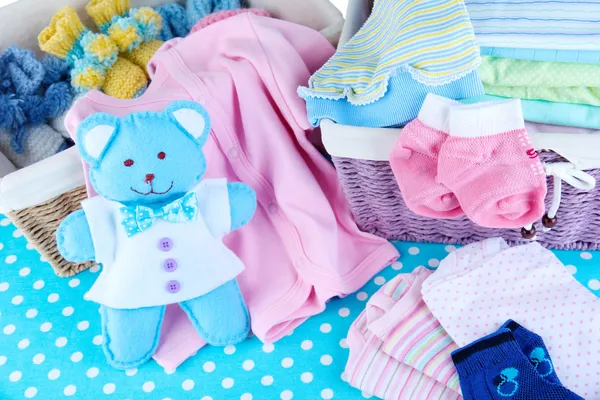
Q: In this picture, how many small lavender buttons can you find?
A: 3